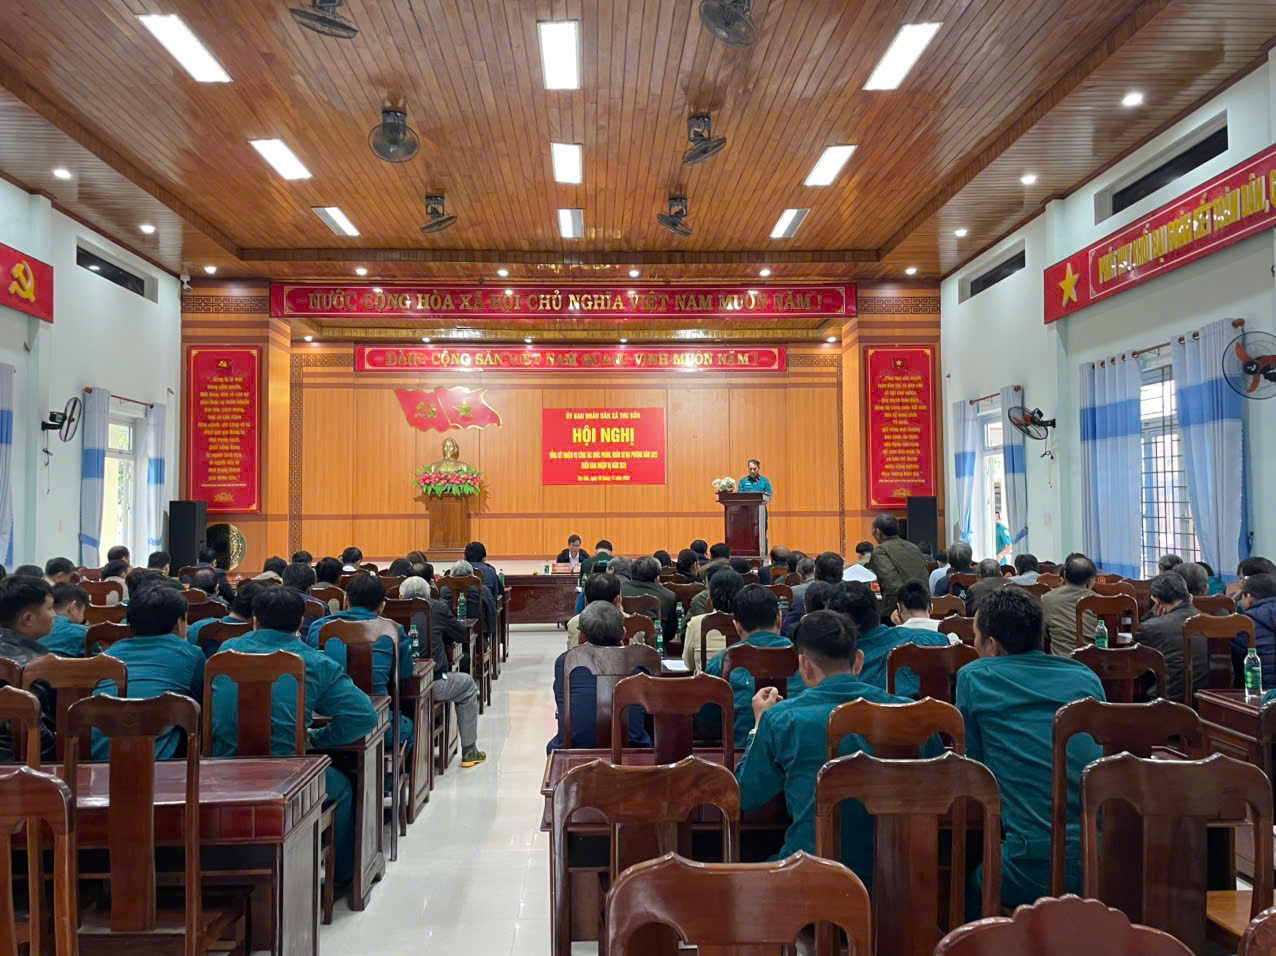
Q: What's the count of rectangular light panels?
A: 9